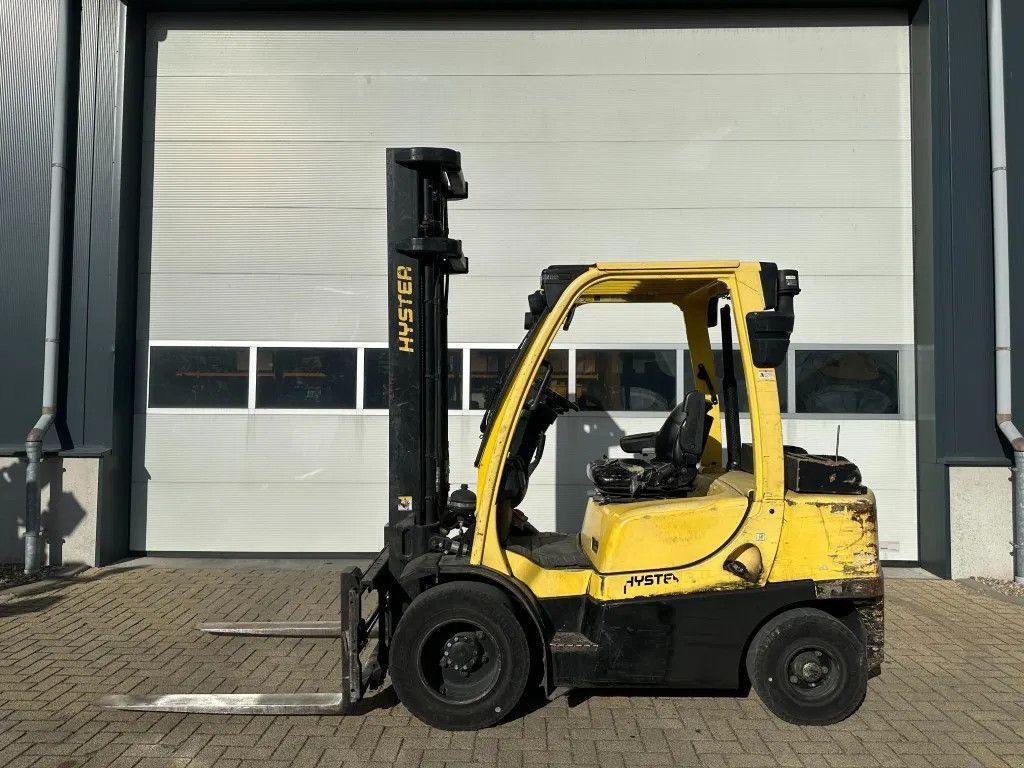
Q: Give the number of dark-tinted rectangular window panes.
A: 7